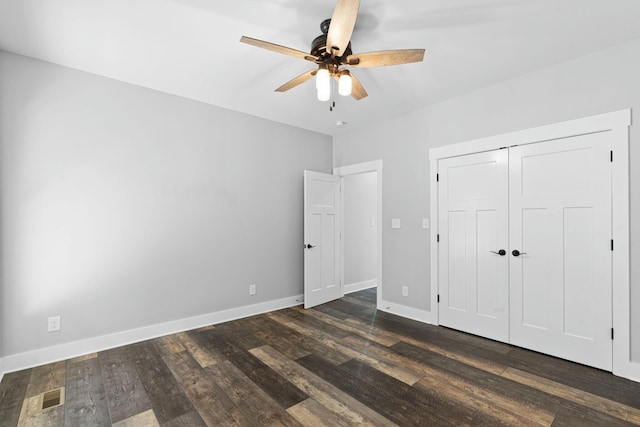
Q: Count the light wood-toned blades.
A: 5